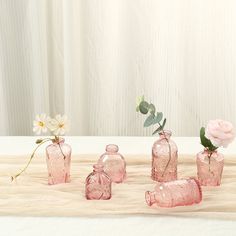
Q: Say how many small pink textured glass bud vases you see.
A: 6